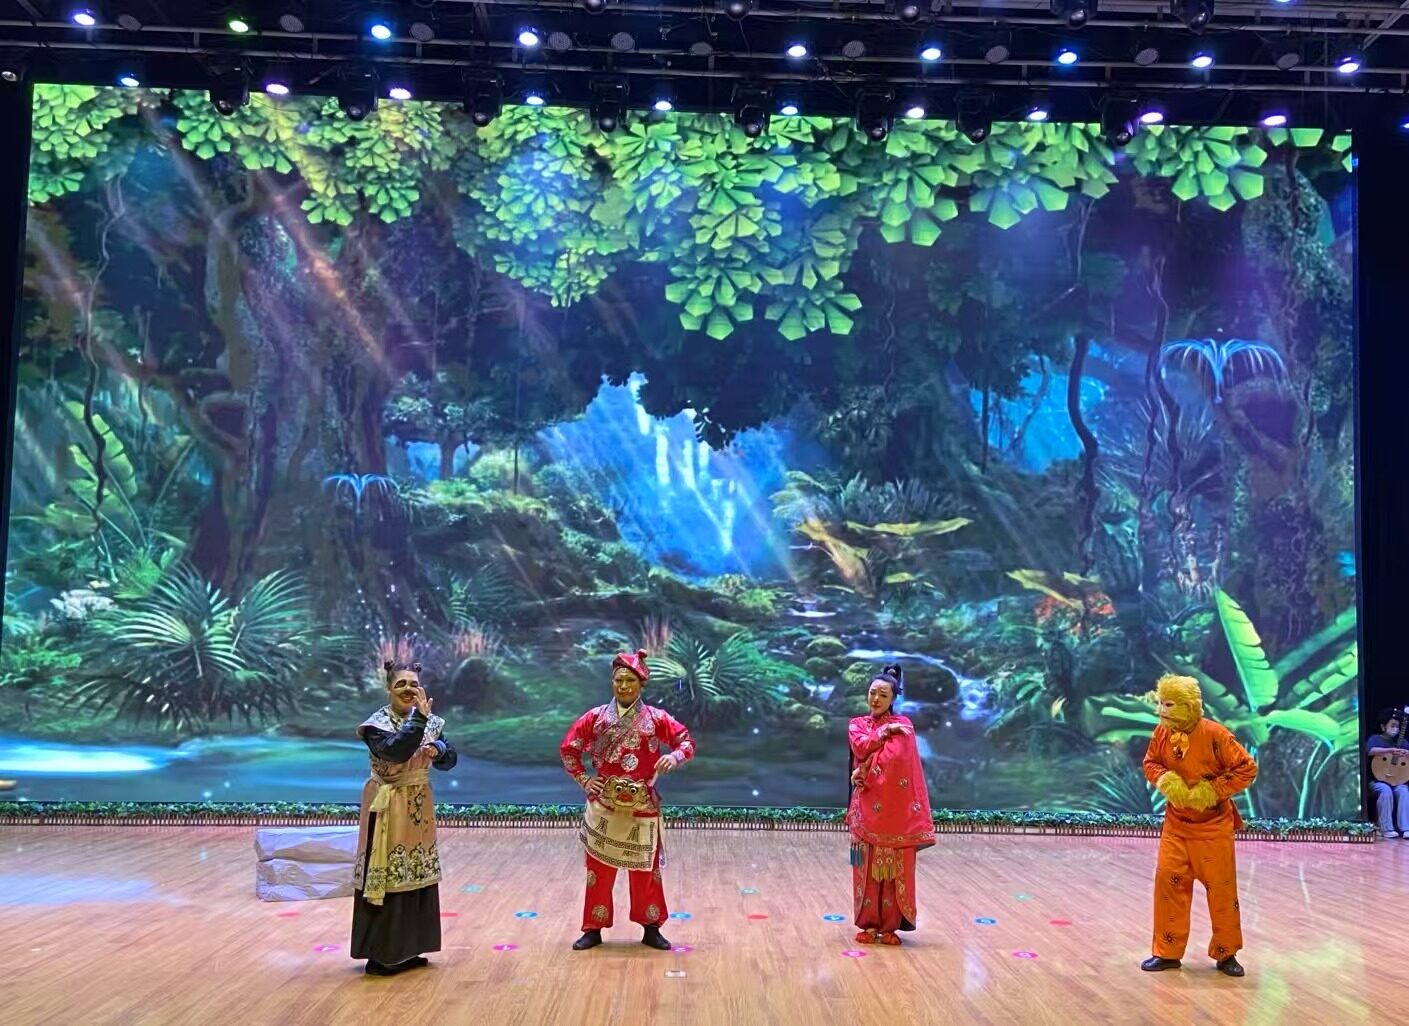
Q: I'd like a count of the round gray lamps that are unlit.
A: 10